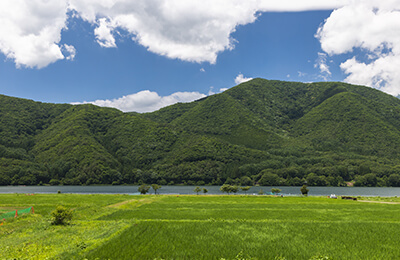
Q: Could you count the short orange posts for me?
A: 2